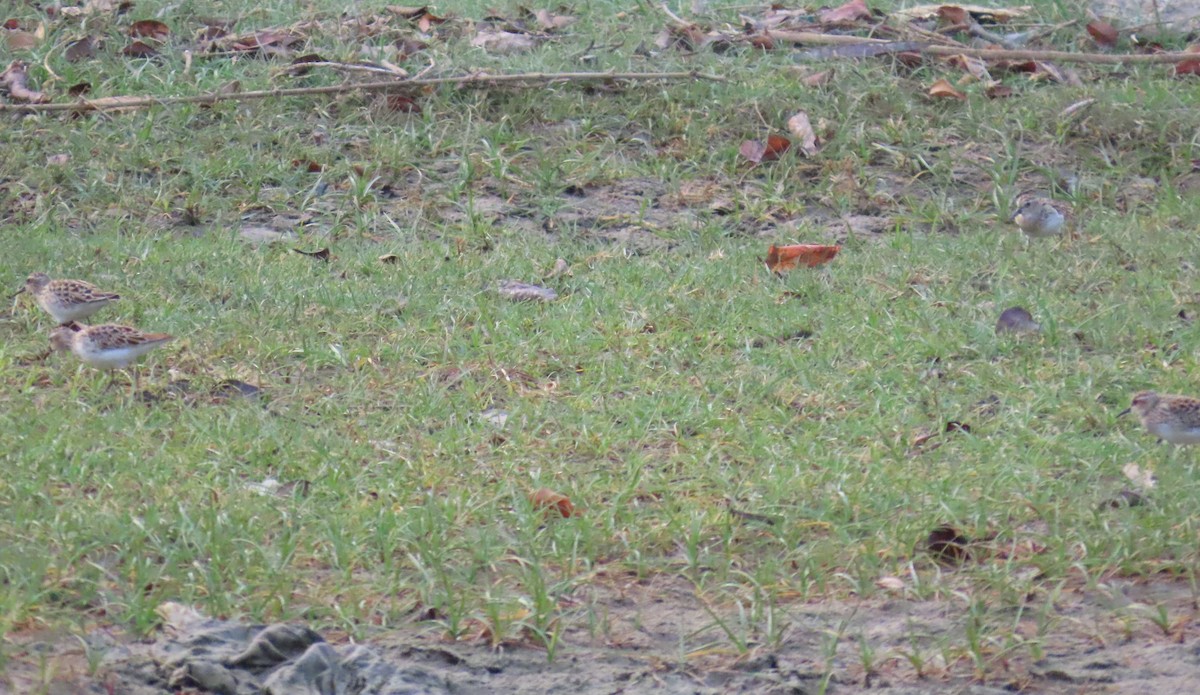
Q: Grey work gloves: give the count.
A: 0